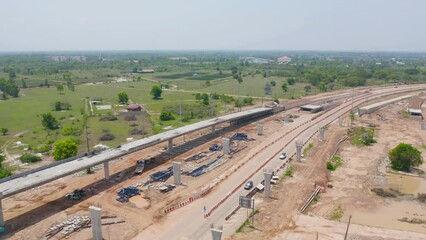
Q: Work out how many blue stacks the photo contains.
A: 5